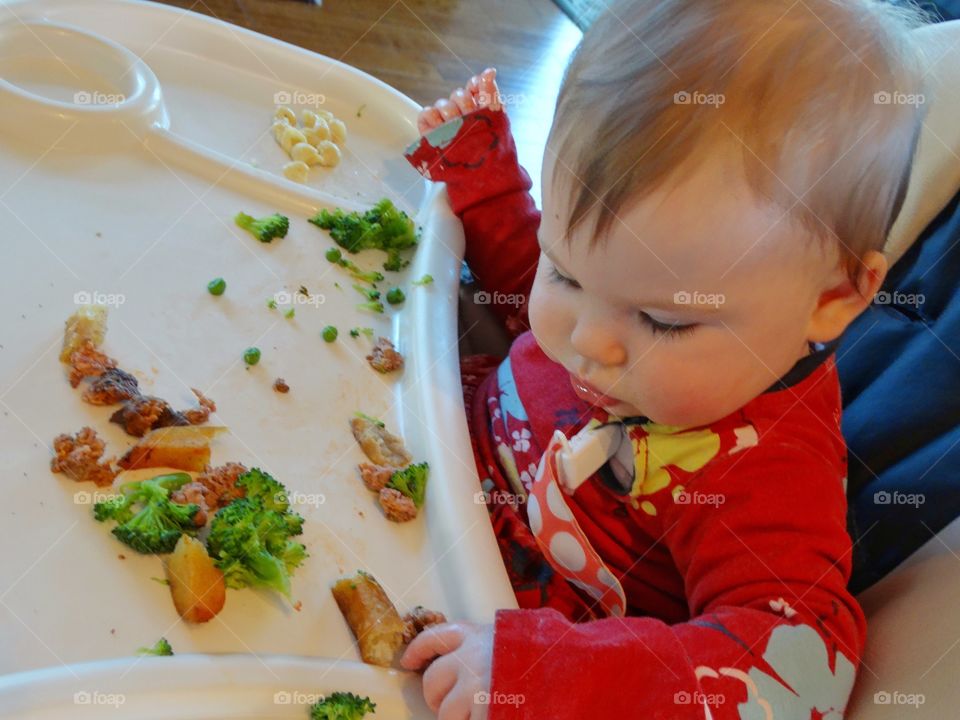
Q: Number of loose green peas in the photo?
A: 5